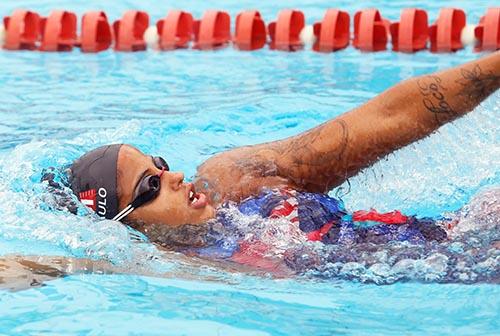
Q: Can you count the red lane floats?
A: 13